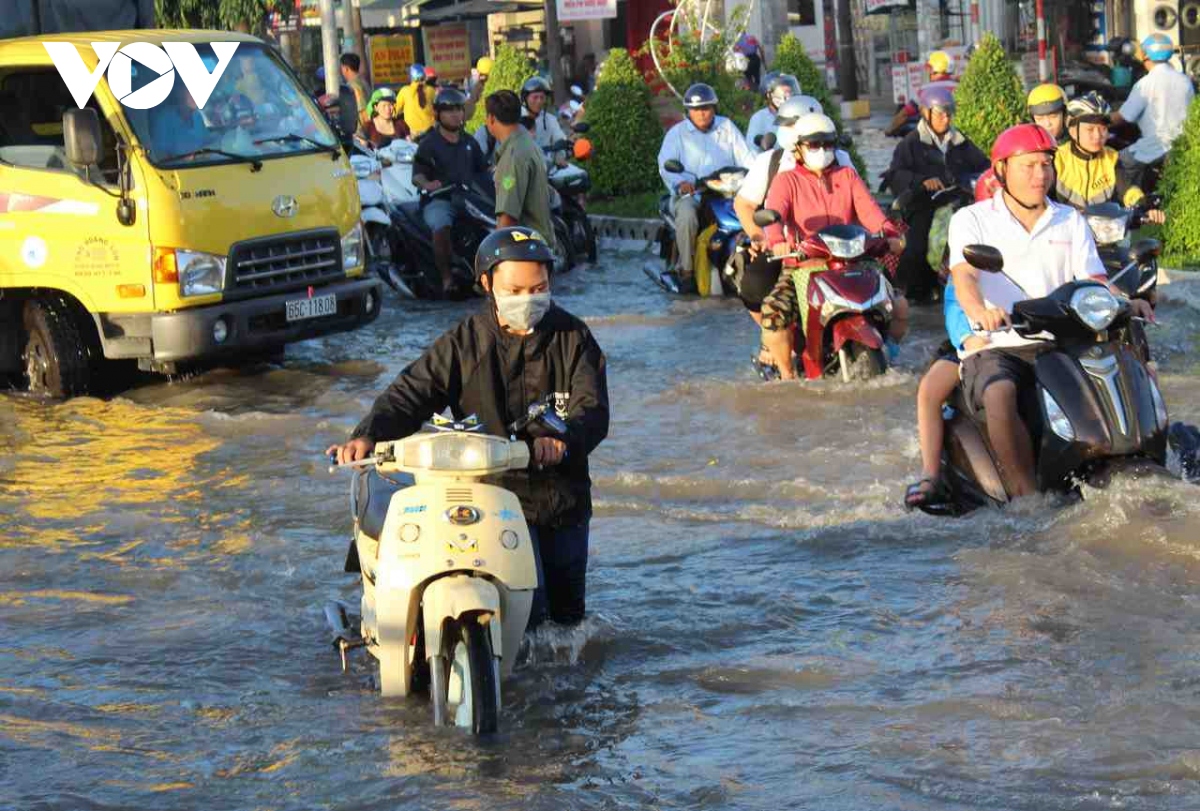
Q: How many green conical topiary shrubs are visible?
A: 5